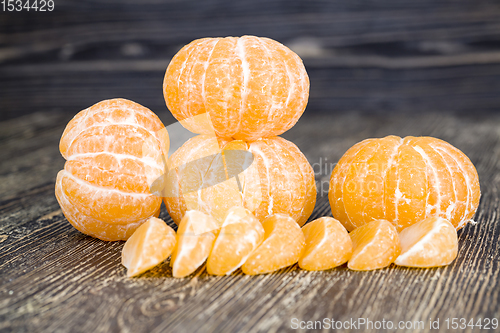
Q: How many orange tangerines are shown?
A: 4